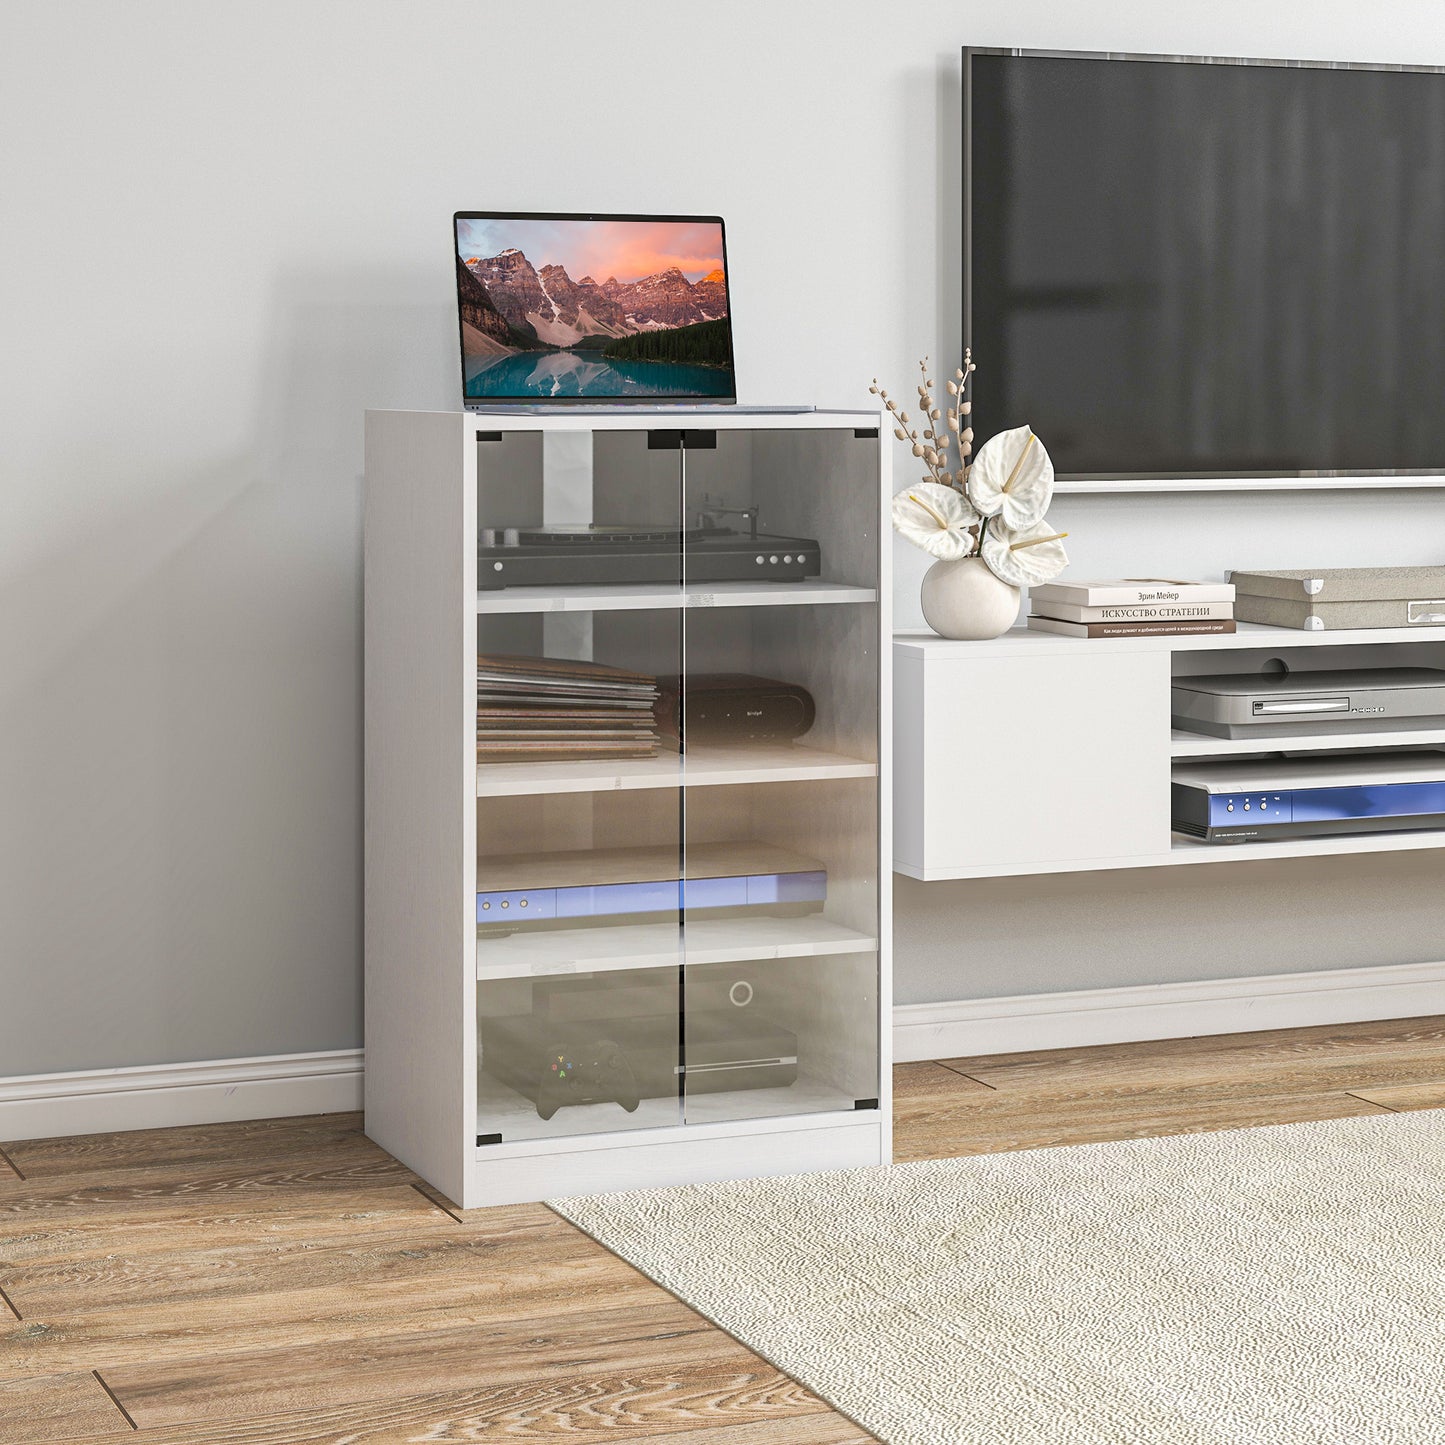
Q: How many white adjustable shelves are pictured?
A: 3